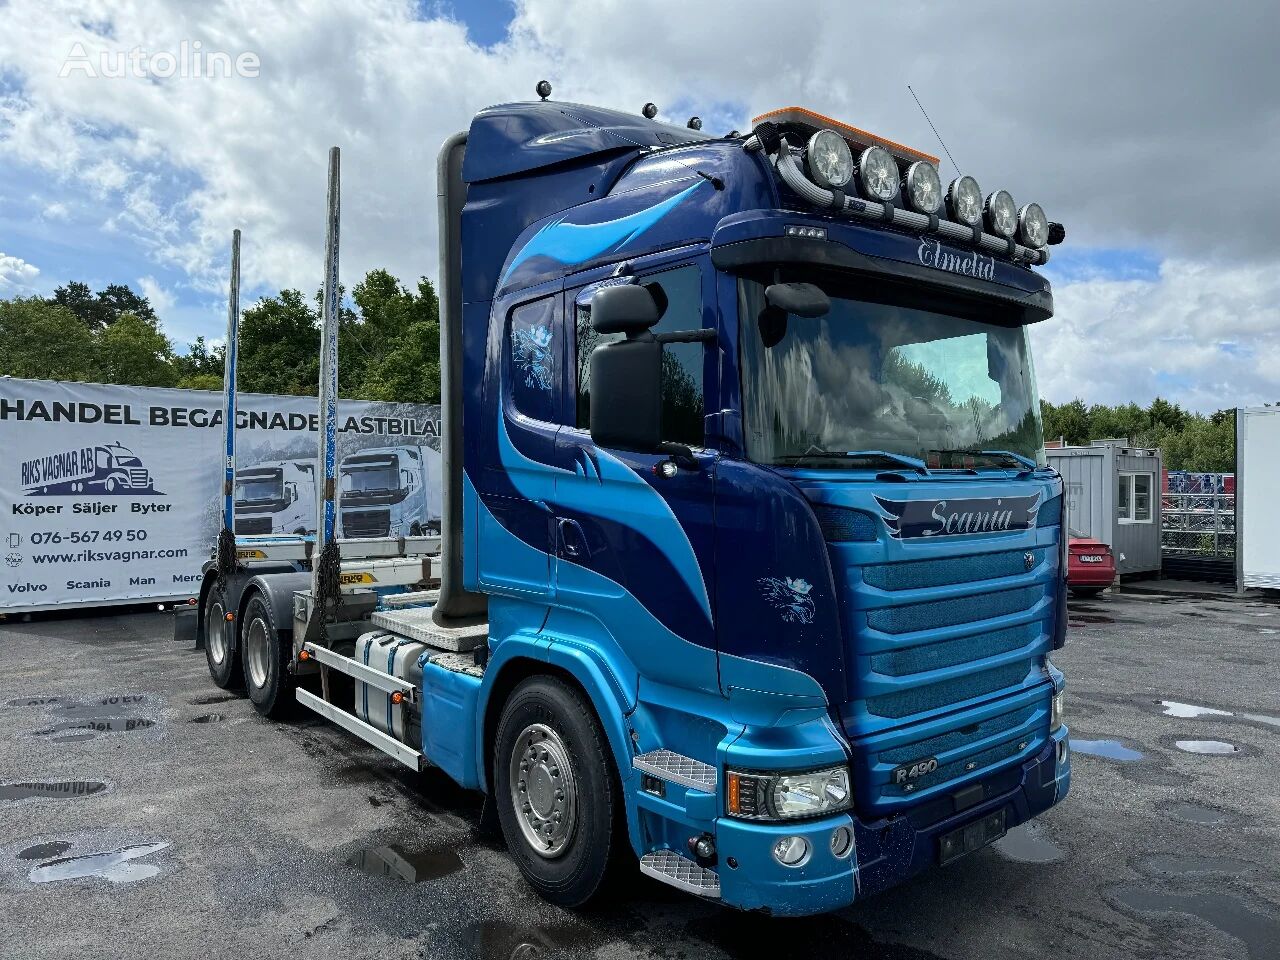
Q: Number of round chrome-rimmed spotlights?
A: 6